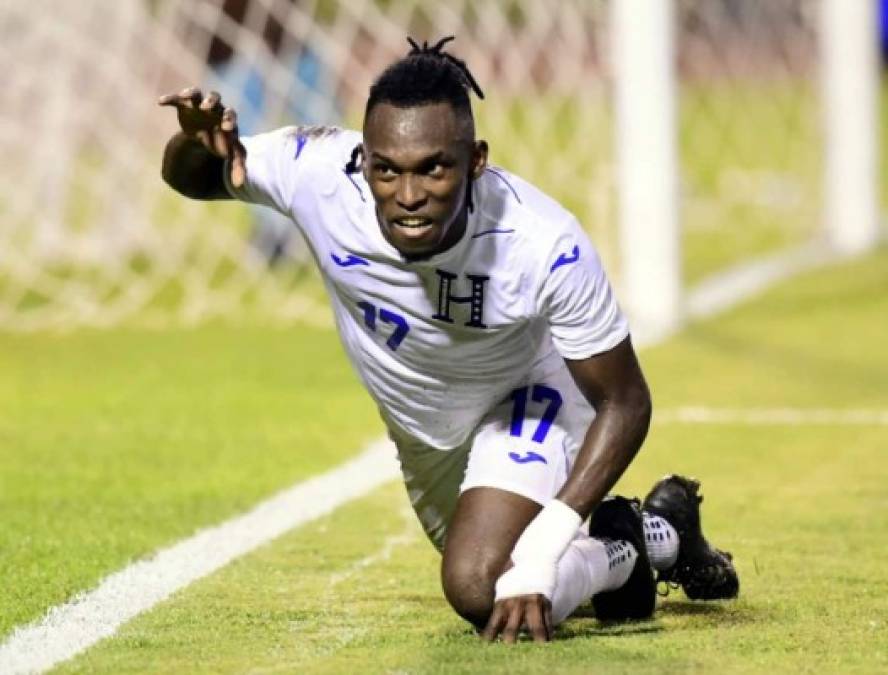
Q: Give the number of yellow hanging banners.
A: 0